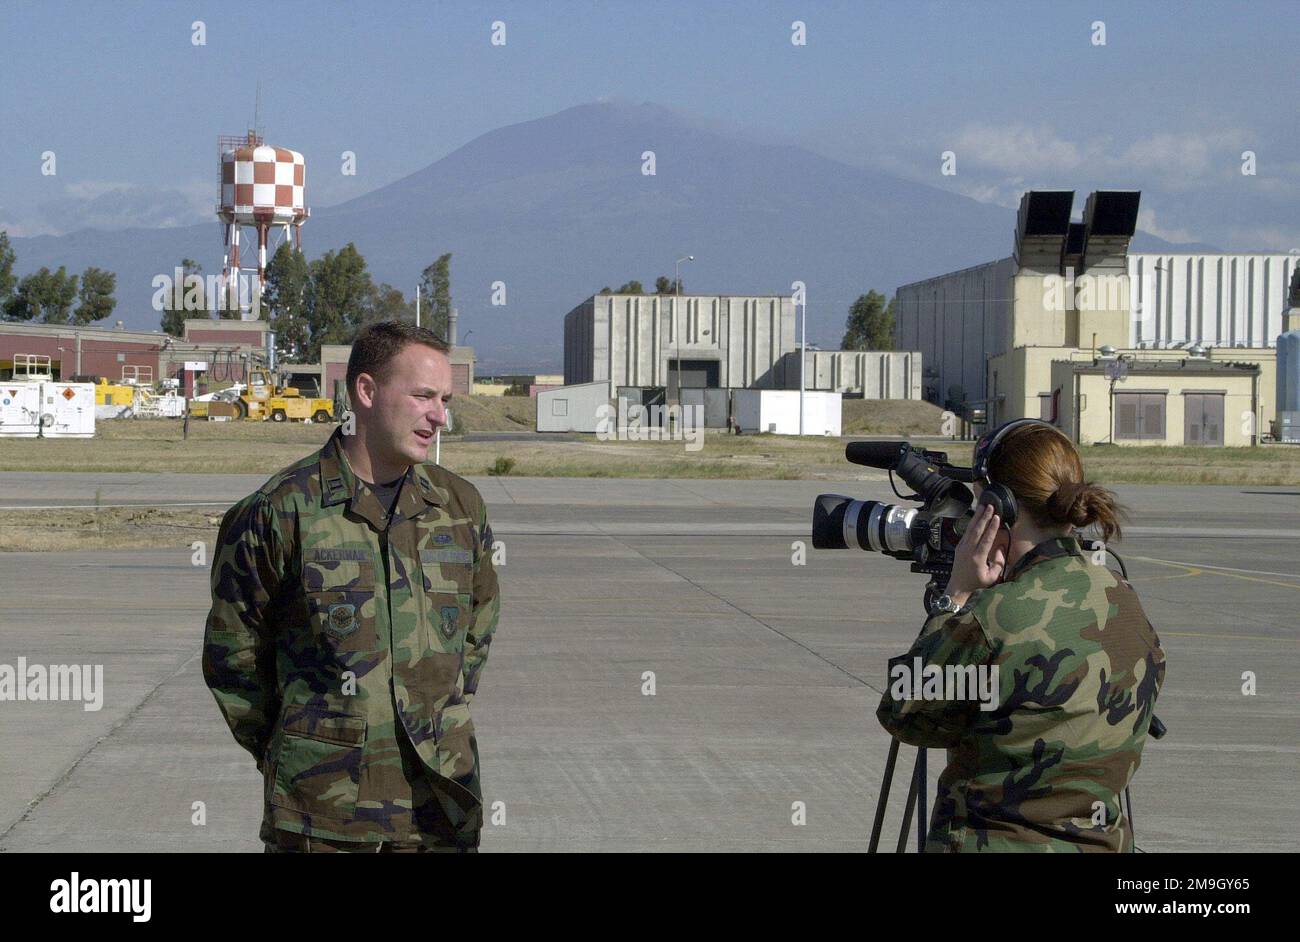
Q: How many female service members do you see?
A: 1